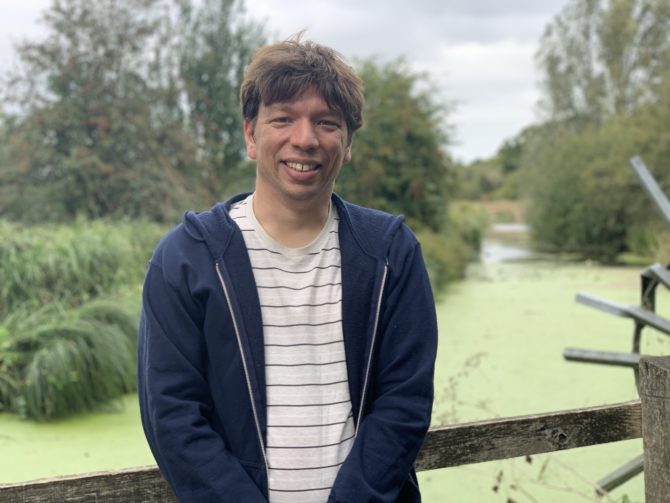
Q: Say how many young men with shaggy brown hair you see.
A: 1